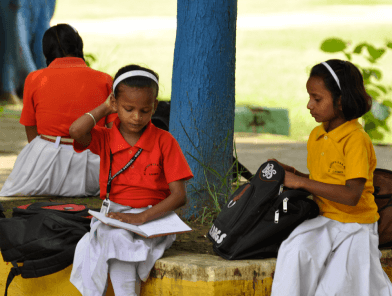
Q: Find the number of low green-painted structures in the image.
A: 1